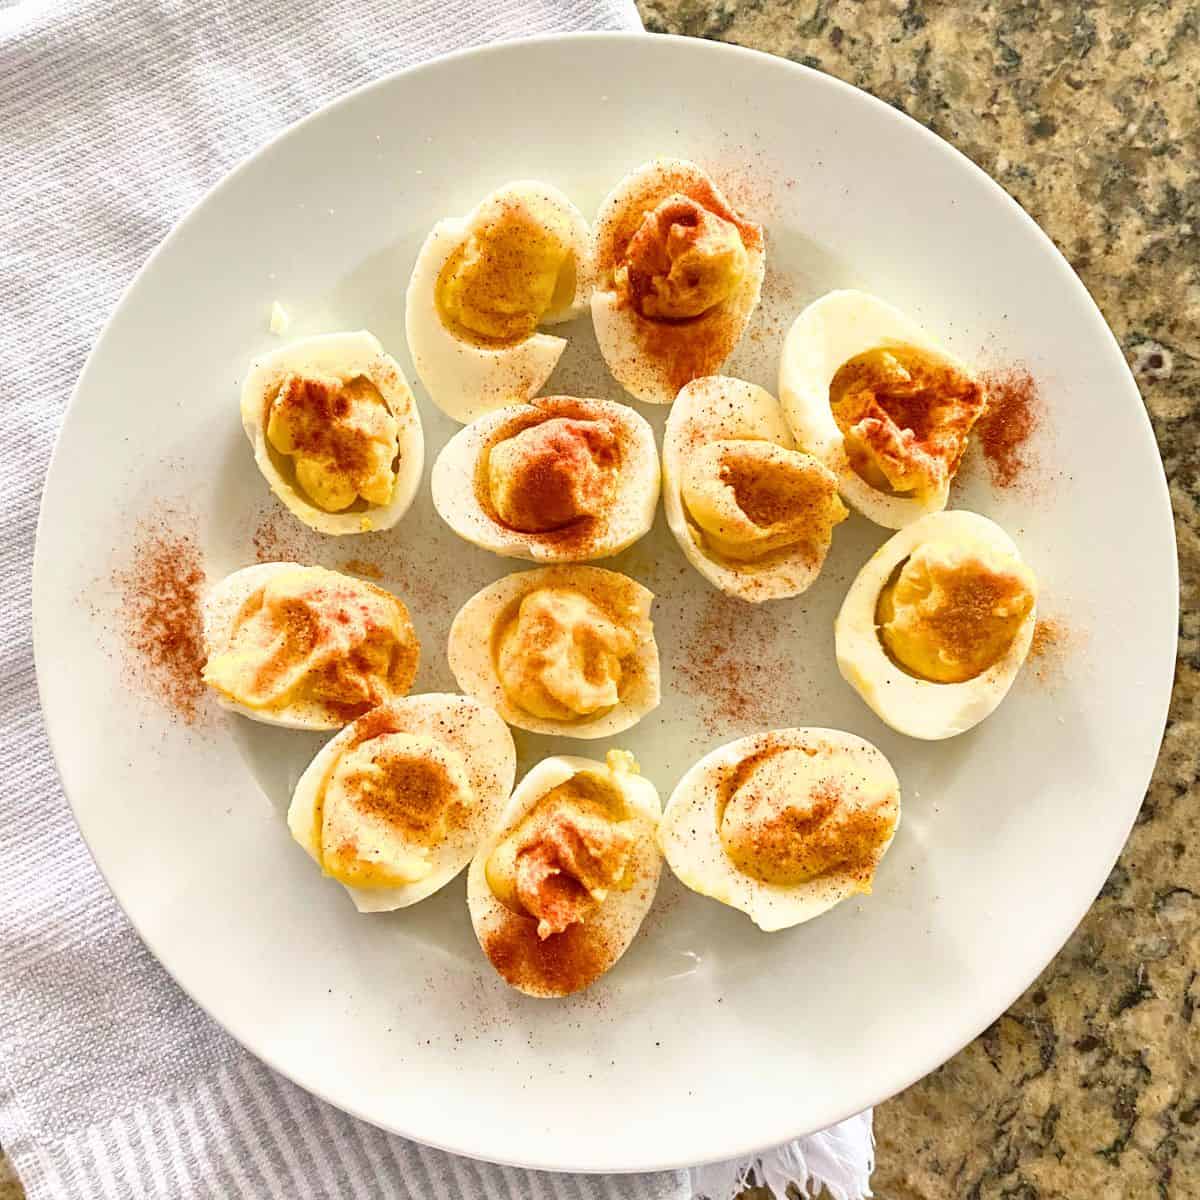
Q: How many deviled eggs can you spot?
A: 12